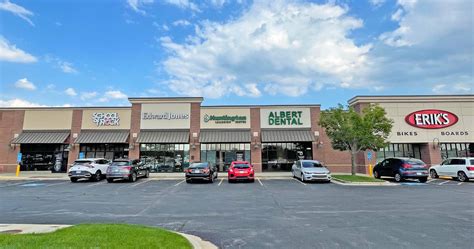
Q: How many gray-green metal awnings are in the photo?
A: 5